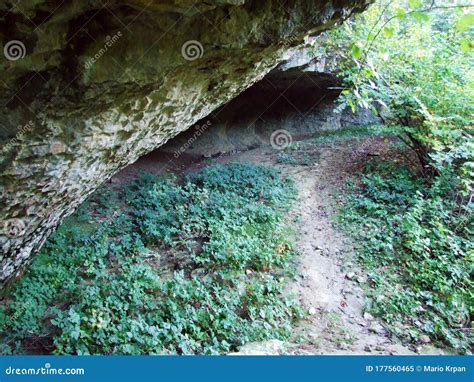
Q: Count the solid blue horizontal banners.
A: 1